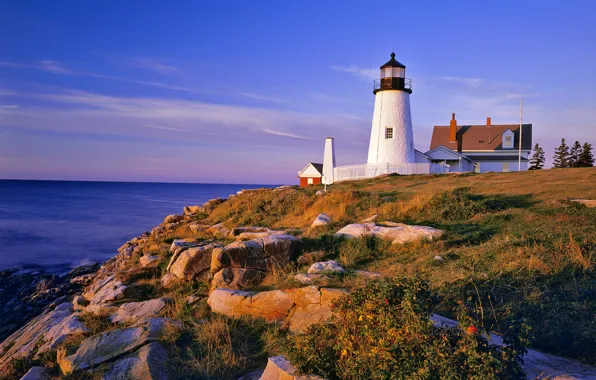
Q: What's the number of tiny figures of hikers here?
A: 0